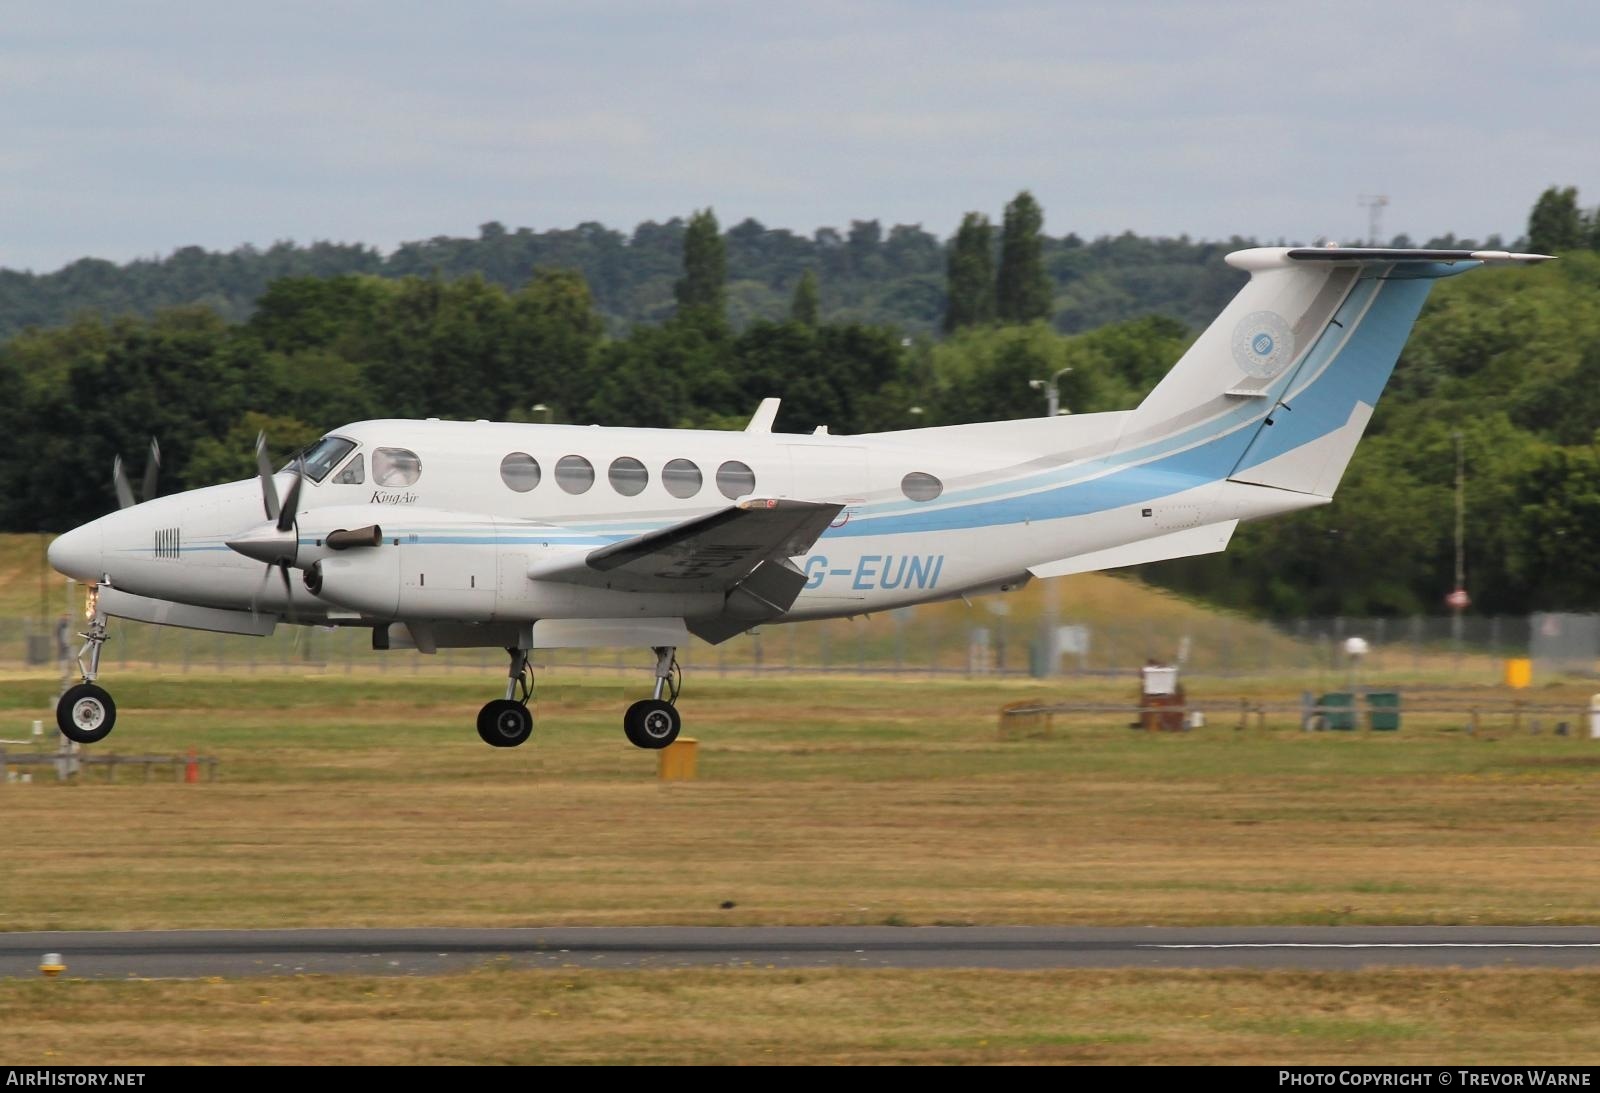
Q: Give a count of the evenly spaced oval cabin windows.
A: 5